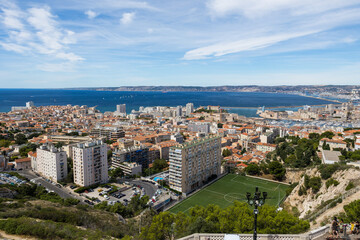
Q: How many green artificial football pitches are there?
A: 1